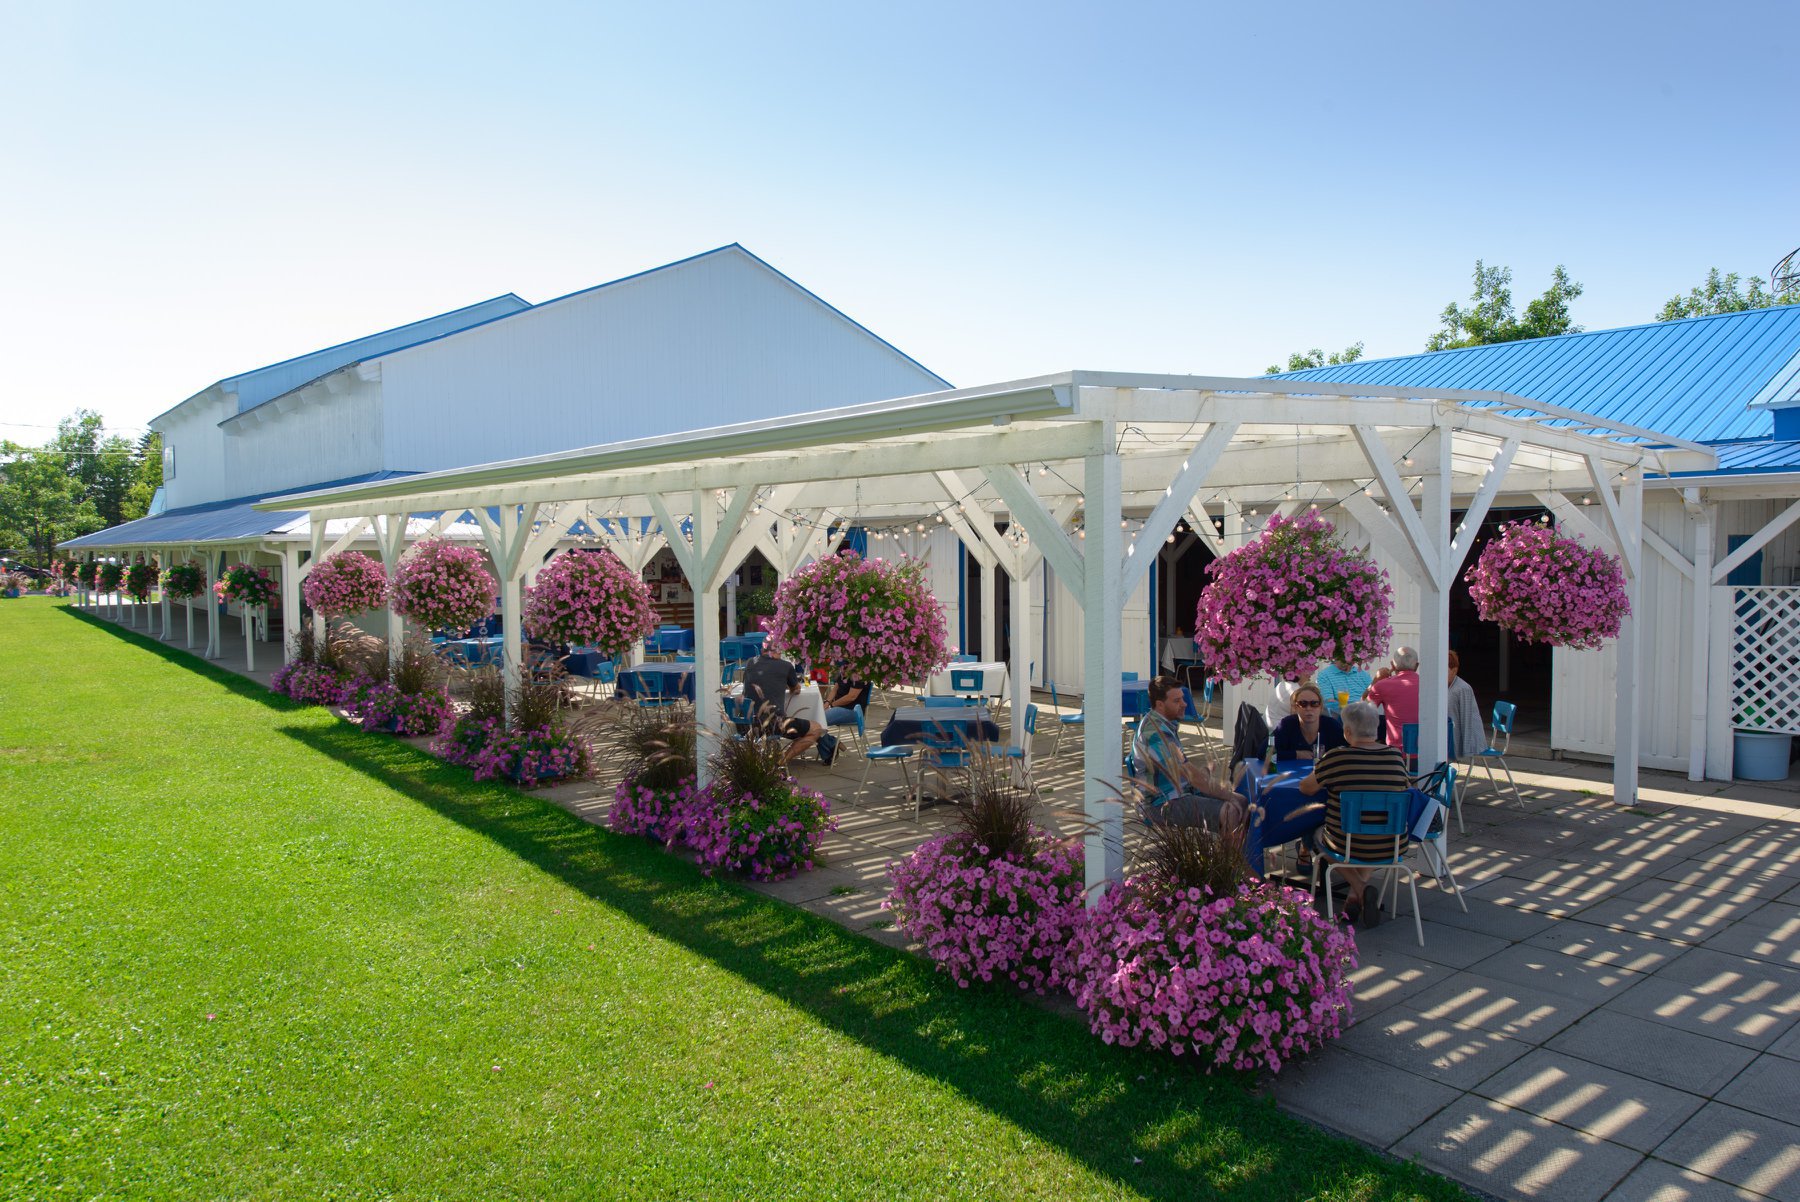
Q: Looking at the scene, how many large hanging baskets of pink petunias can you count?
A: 6